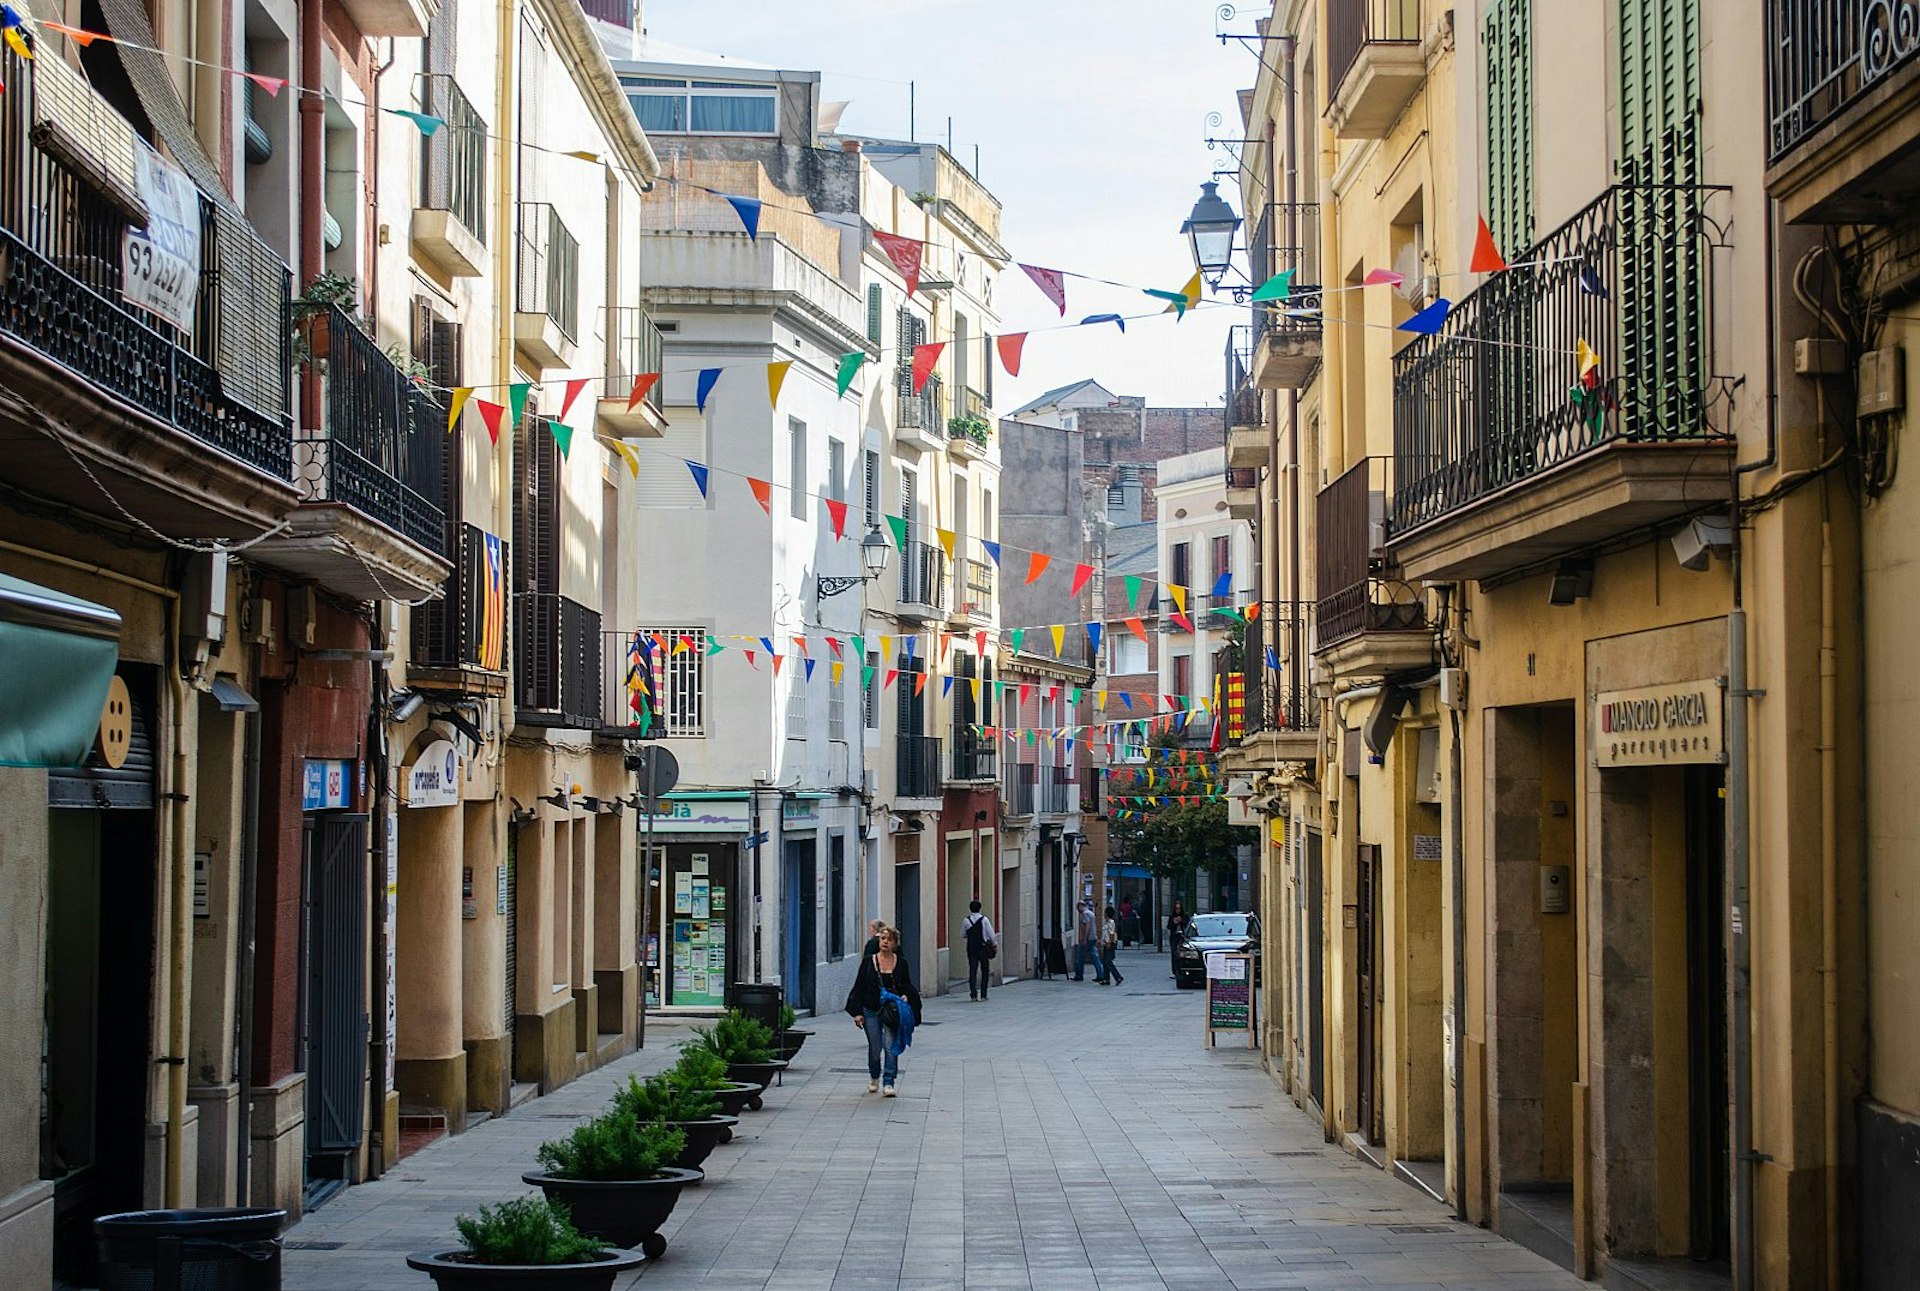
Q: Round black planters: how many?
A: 6